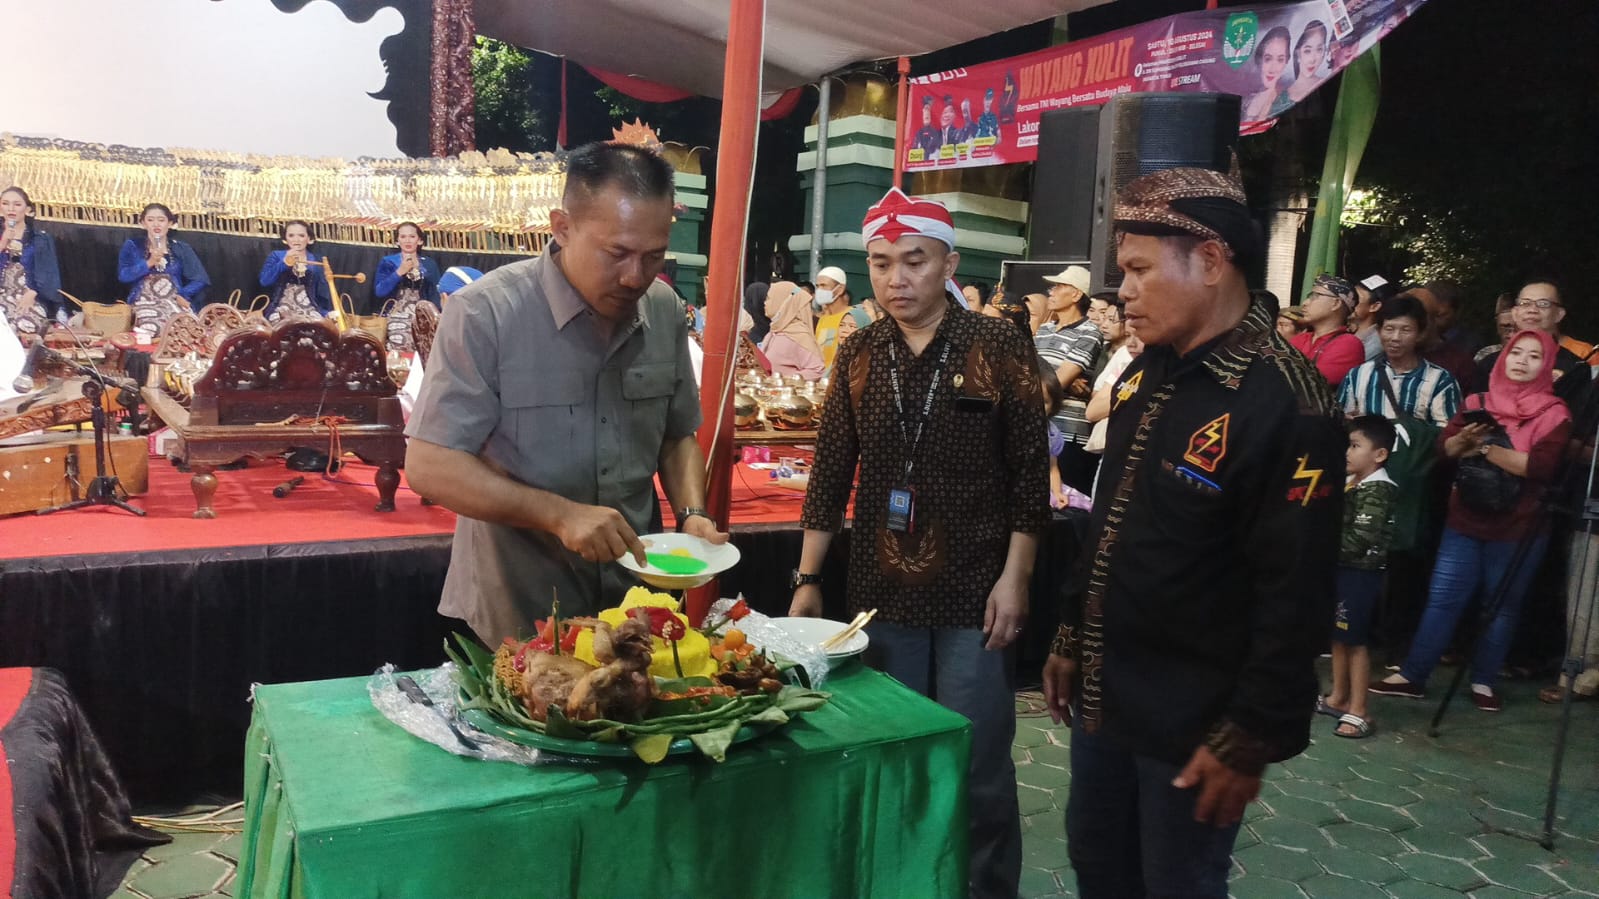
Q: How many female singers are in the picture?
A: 4